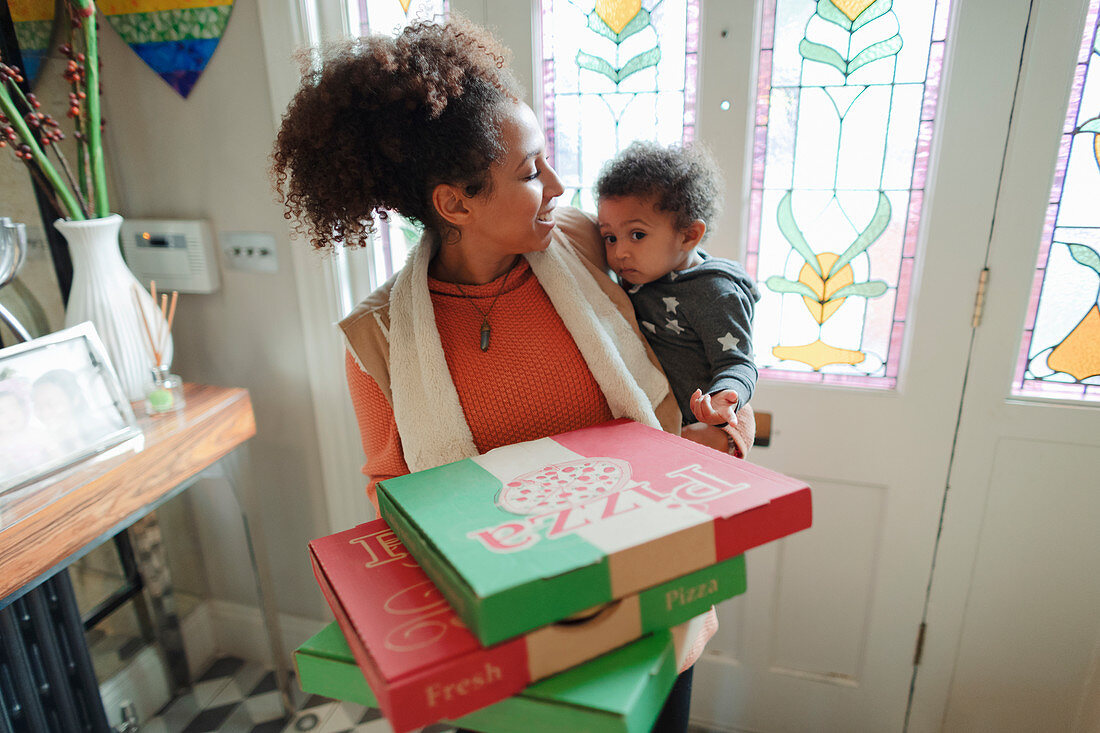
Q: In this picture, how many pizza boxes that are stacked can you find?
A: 3